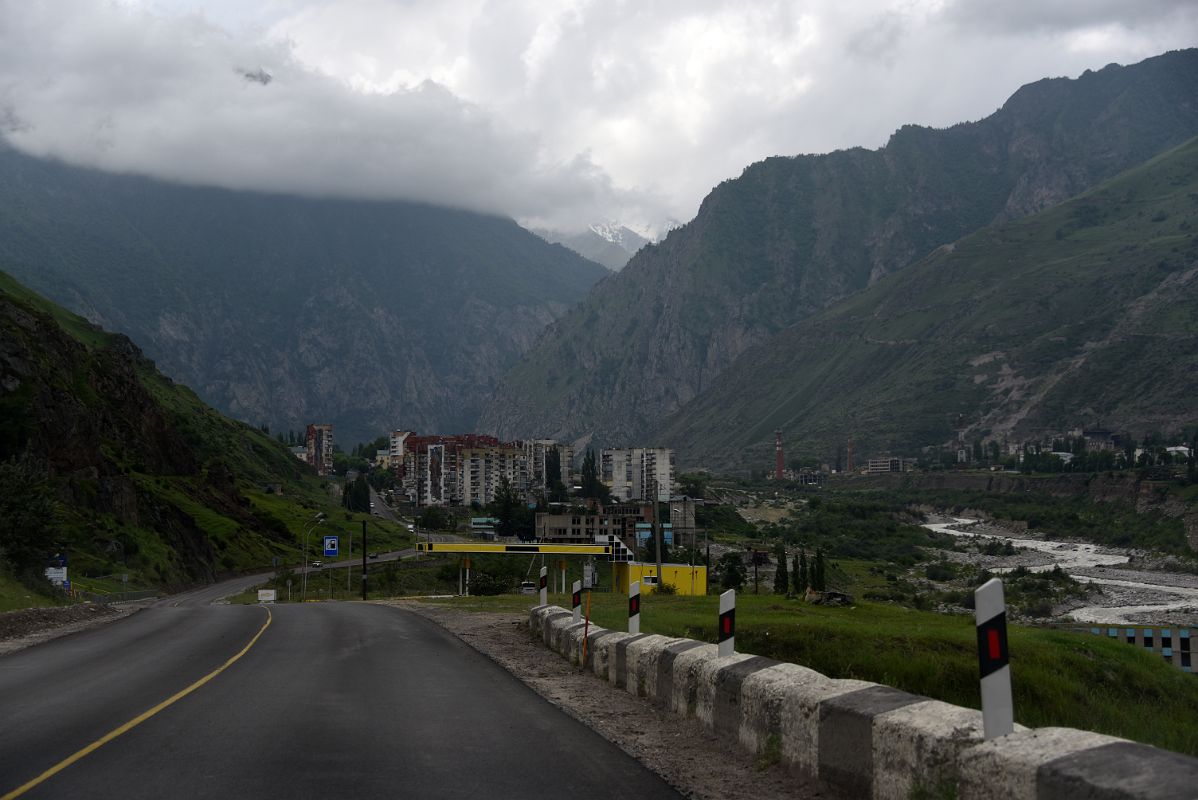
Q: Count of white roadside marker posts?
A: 5